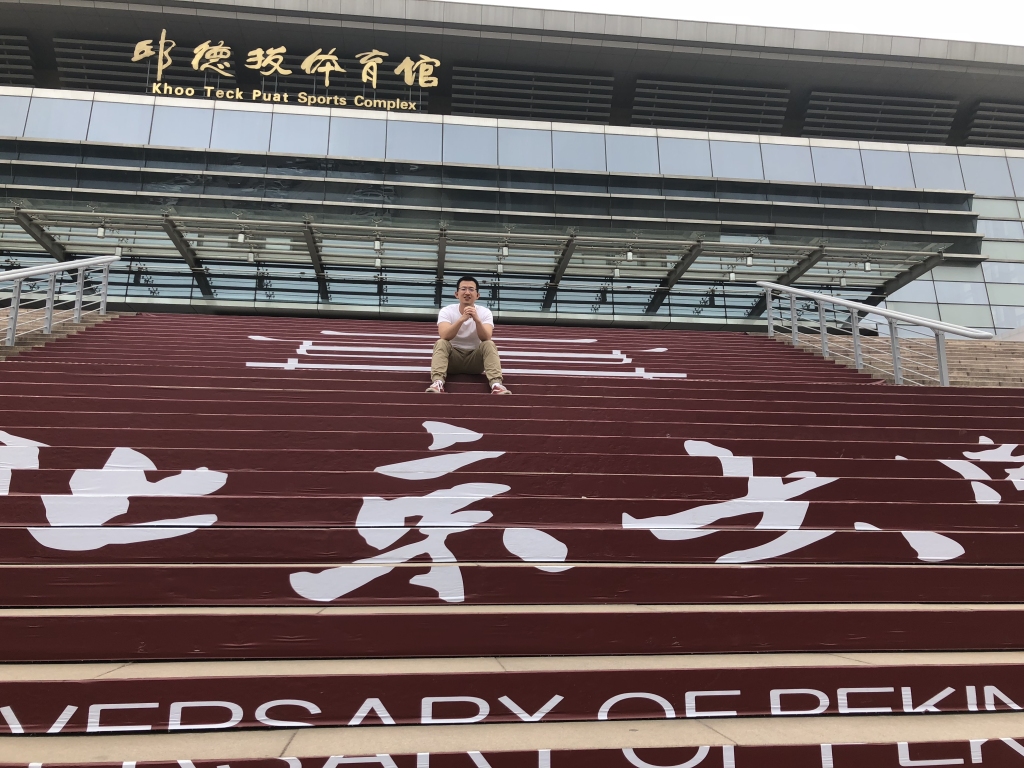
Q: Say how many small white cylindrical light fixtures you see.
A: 14